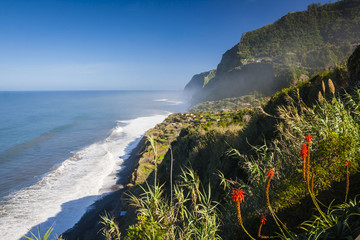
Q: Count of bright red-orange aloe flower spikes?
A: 6